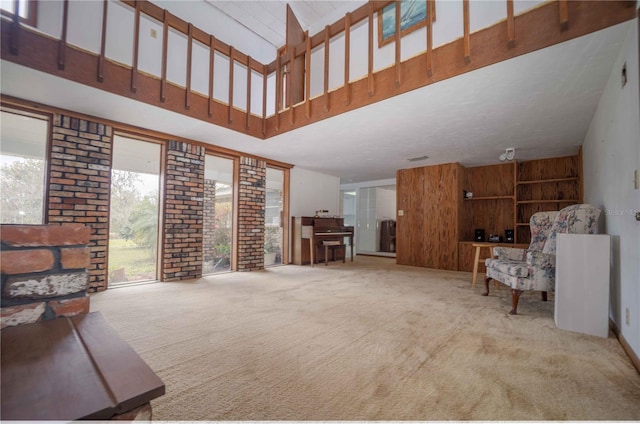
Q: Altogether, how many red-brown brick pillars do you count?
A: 3